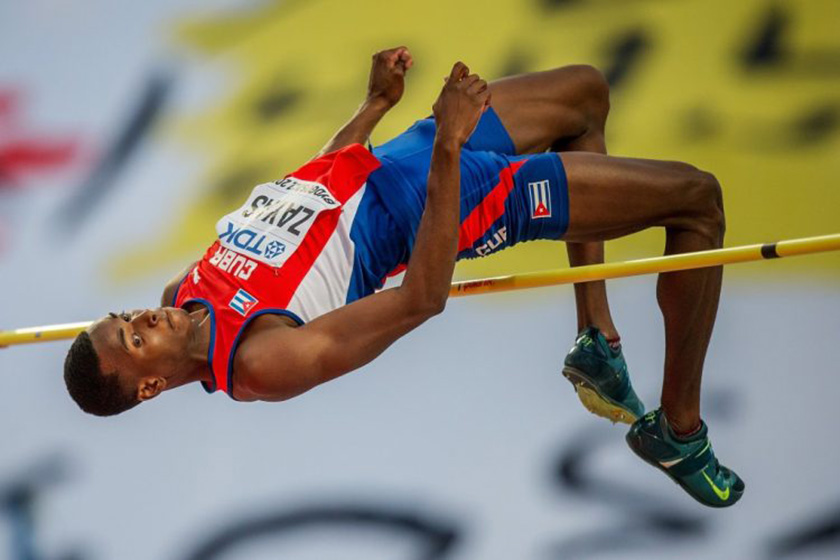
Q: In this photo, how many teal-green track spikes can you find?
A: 2